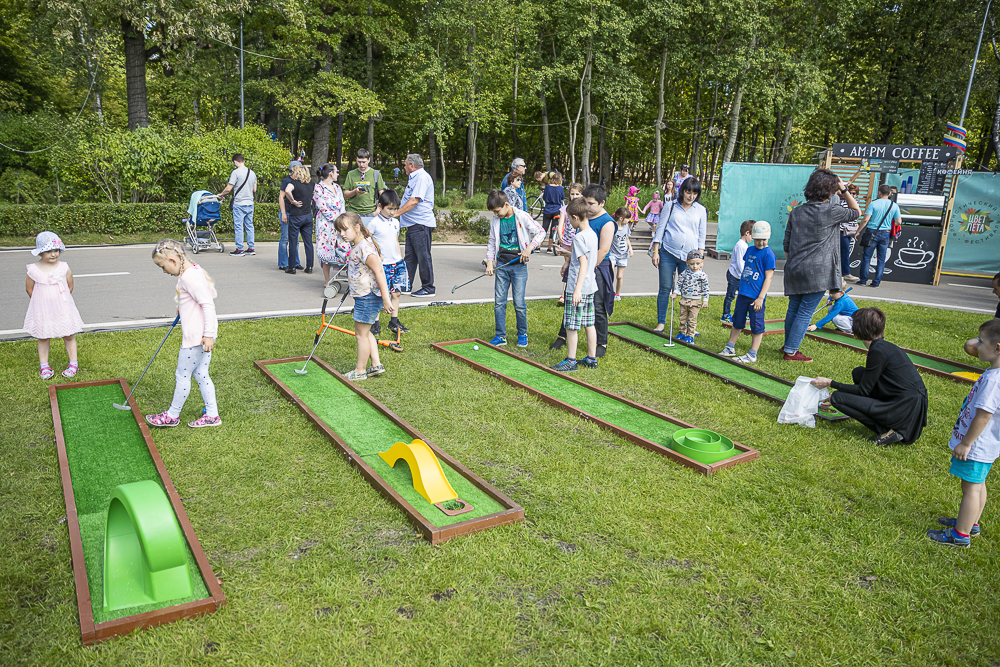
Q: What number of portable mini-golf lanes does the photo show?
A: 5